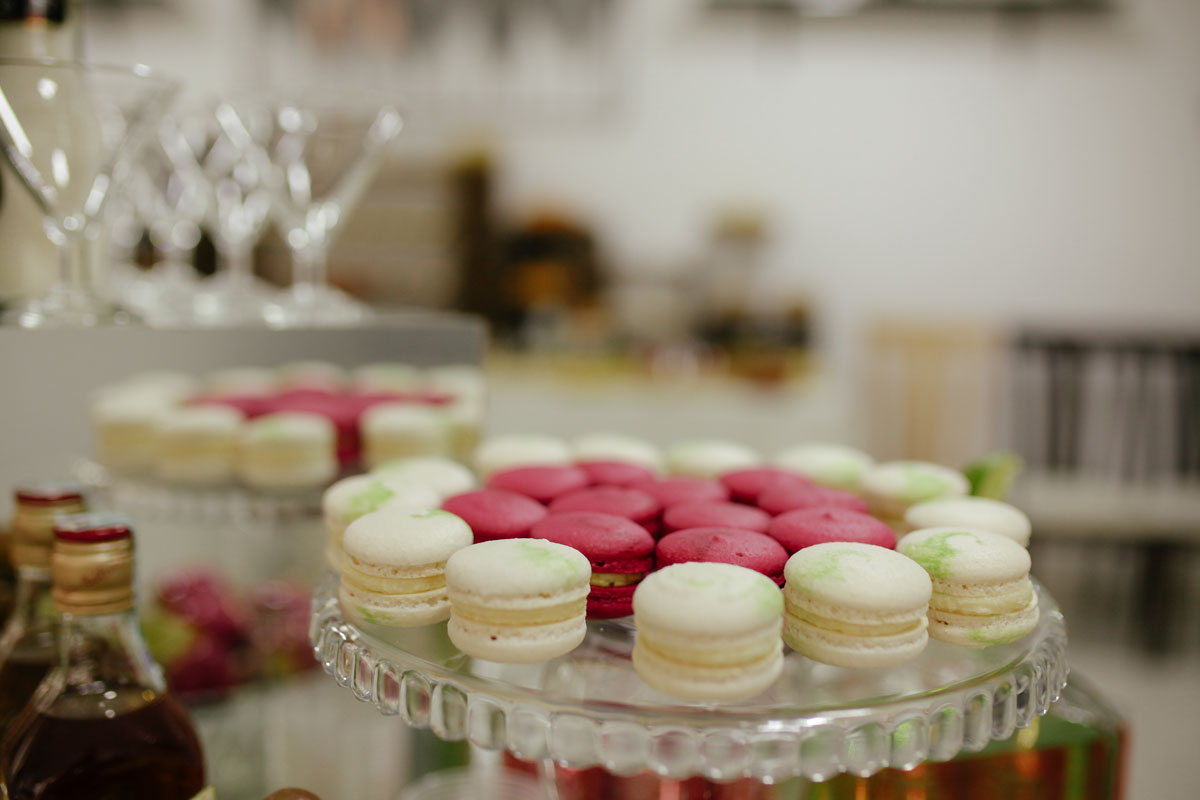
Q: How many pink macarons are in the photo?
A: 11